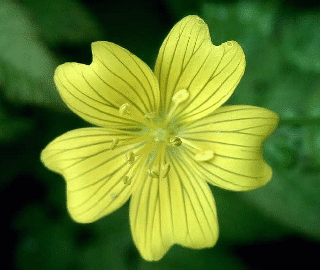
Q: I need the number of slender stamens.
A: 10